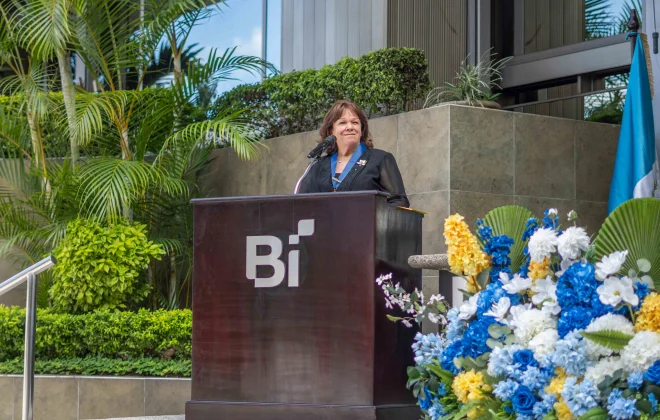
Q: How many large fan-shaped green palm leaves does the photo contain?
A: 2